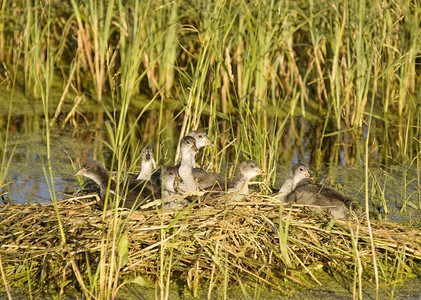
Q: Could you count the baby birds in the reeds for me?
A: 7